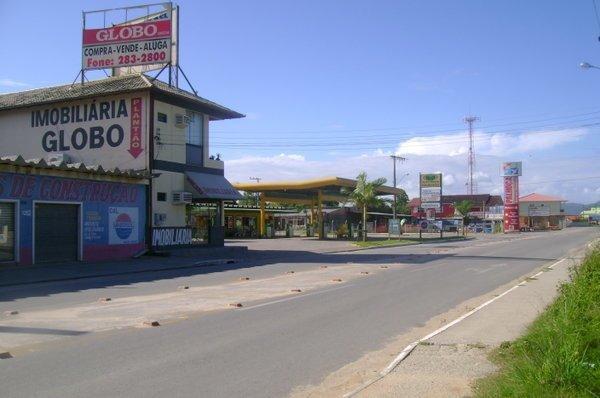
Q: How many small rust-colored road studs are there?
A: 13